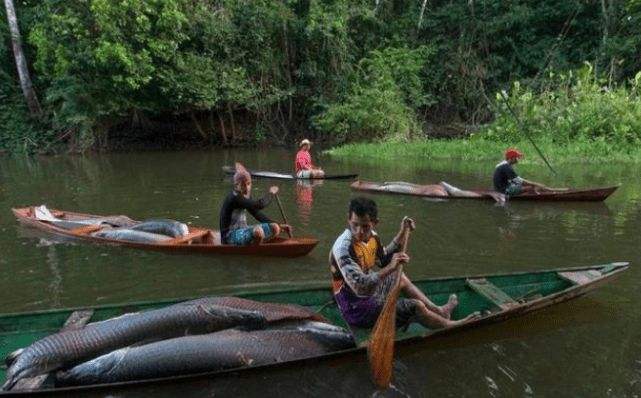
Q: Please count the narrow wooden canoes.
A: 4